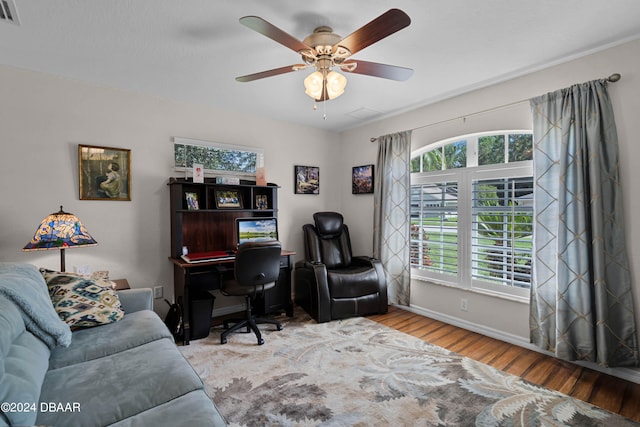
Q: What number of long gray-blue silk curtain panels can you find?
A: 2